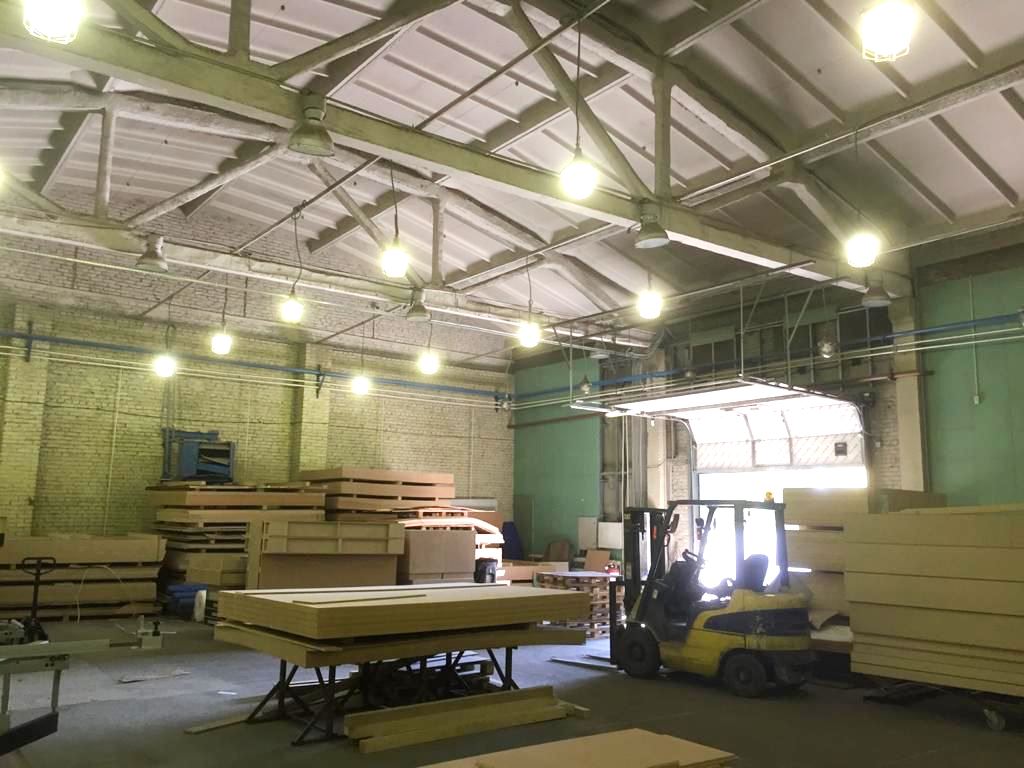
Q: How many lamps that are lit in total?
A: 13